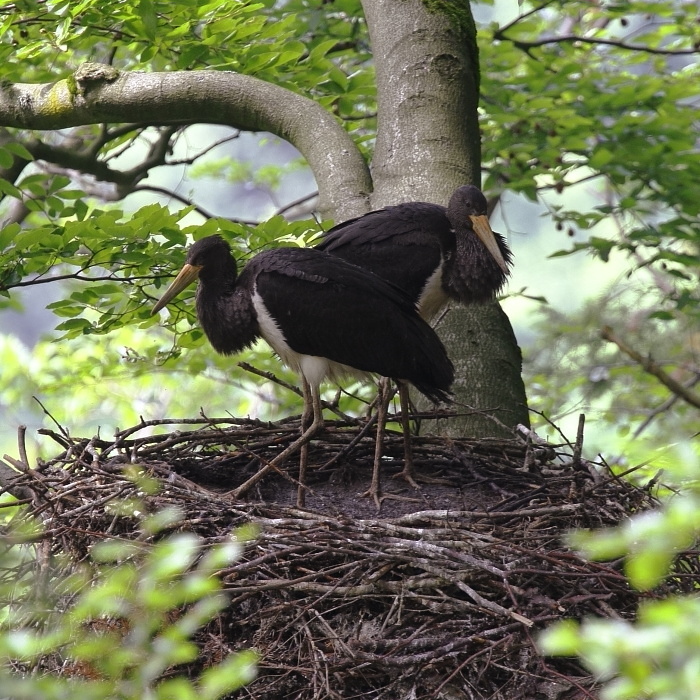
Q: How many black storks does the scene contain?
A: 2